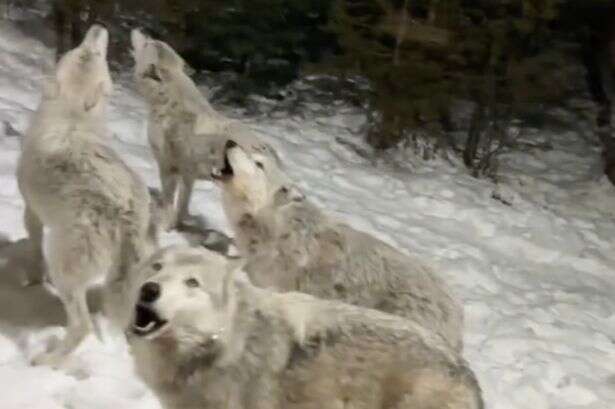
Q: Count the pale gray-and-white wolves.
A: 4